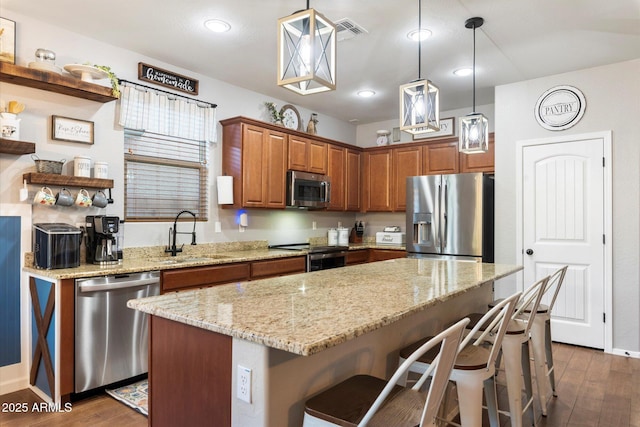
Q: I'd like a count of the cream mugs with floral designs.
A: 2